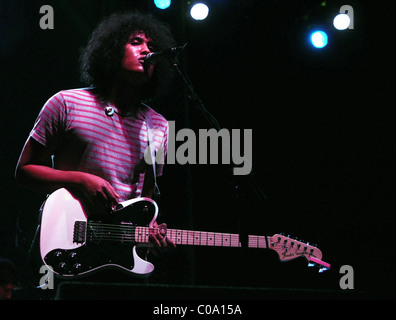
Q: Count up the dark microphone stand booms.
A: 1